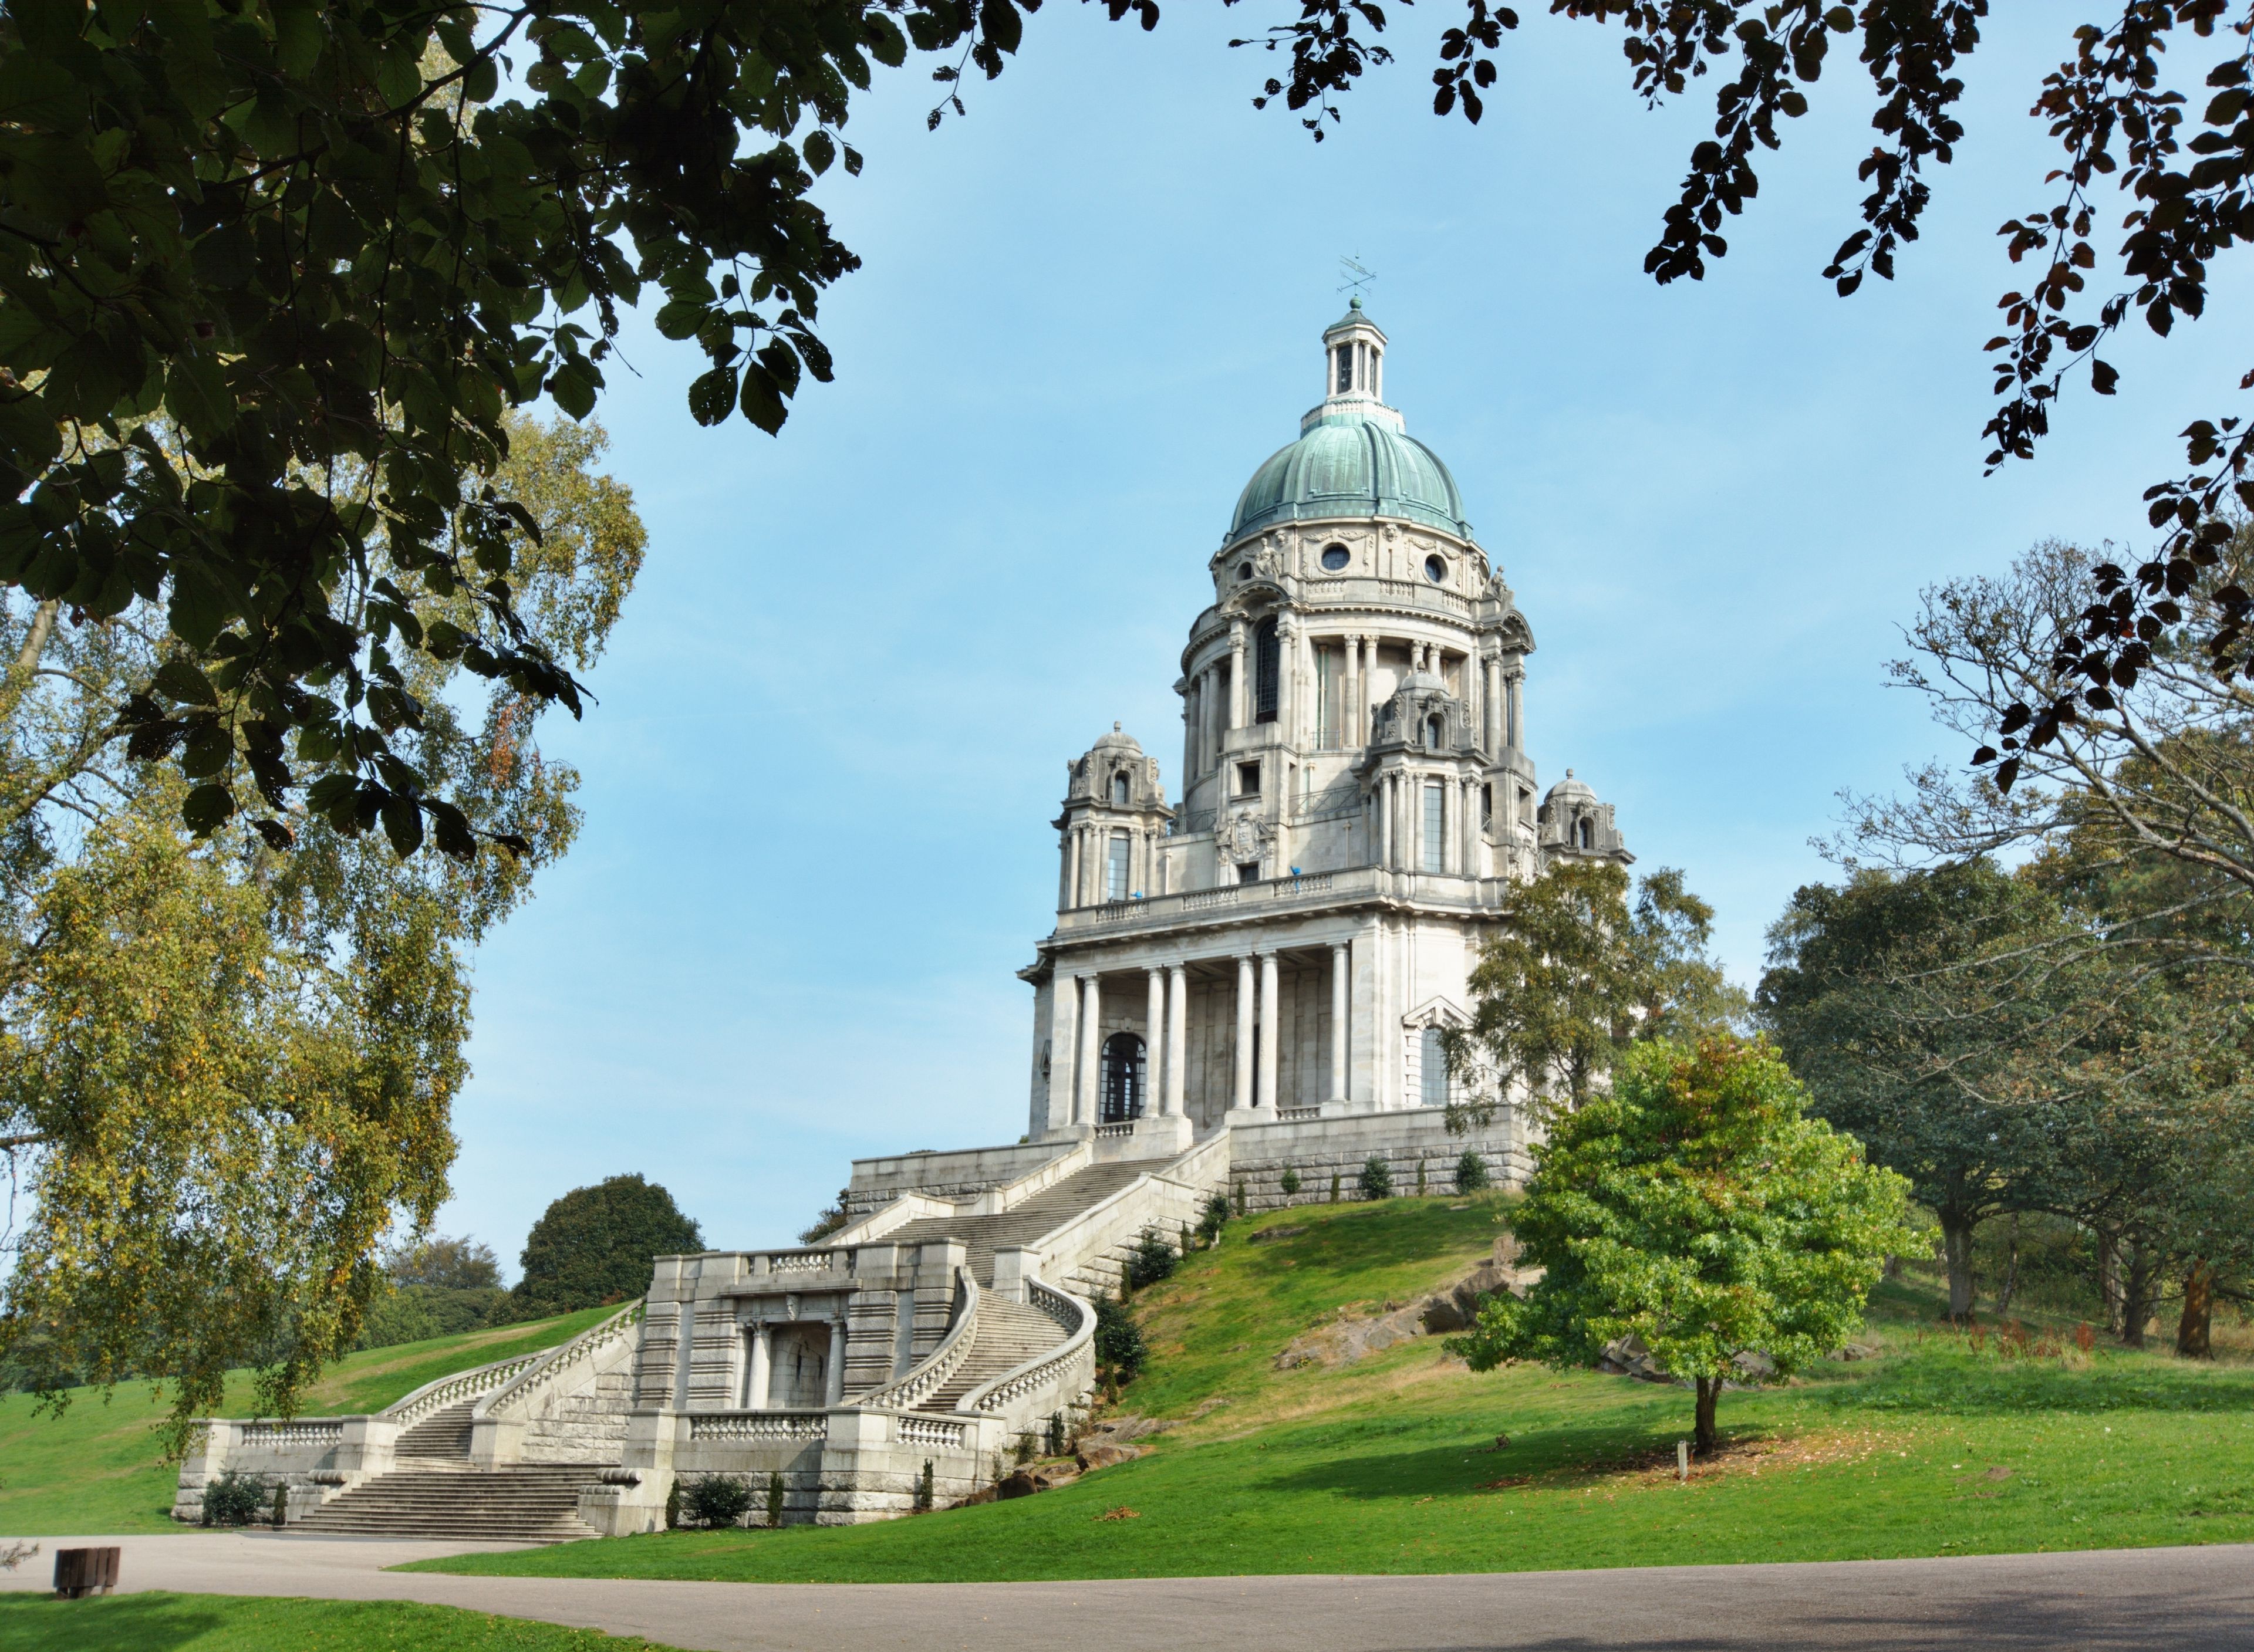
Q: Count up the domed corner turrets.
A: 3